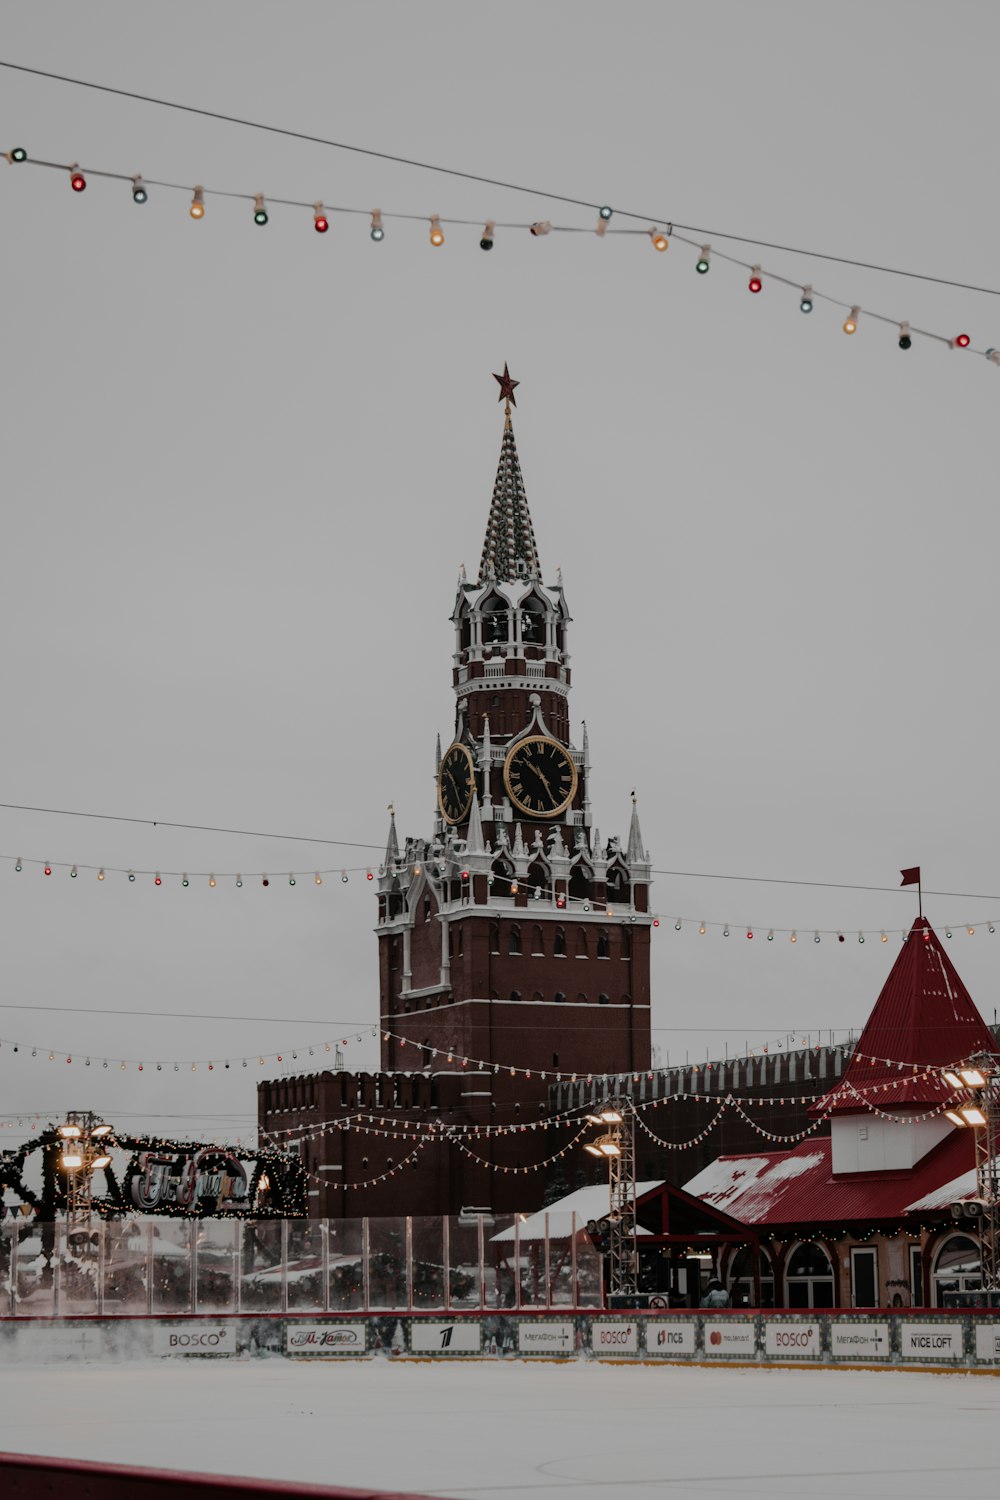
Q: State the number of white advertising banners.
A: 12